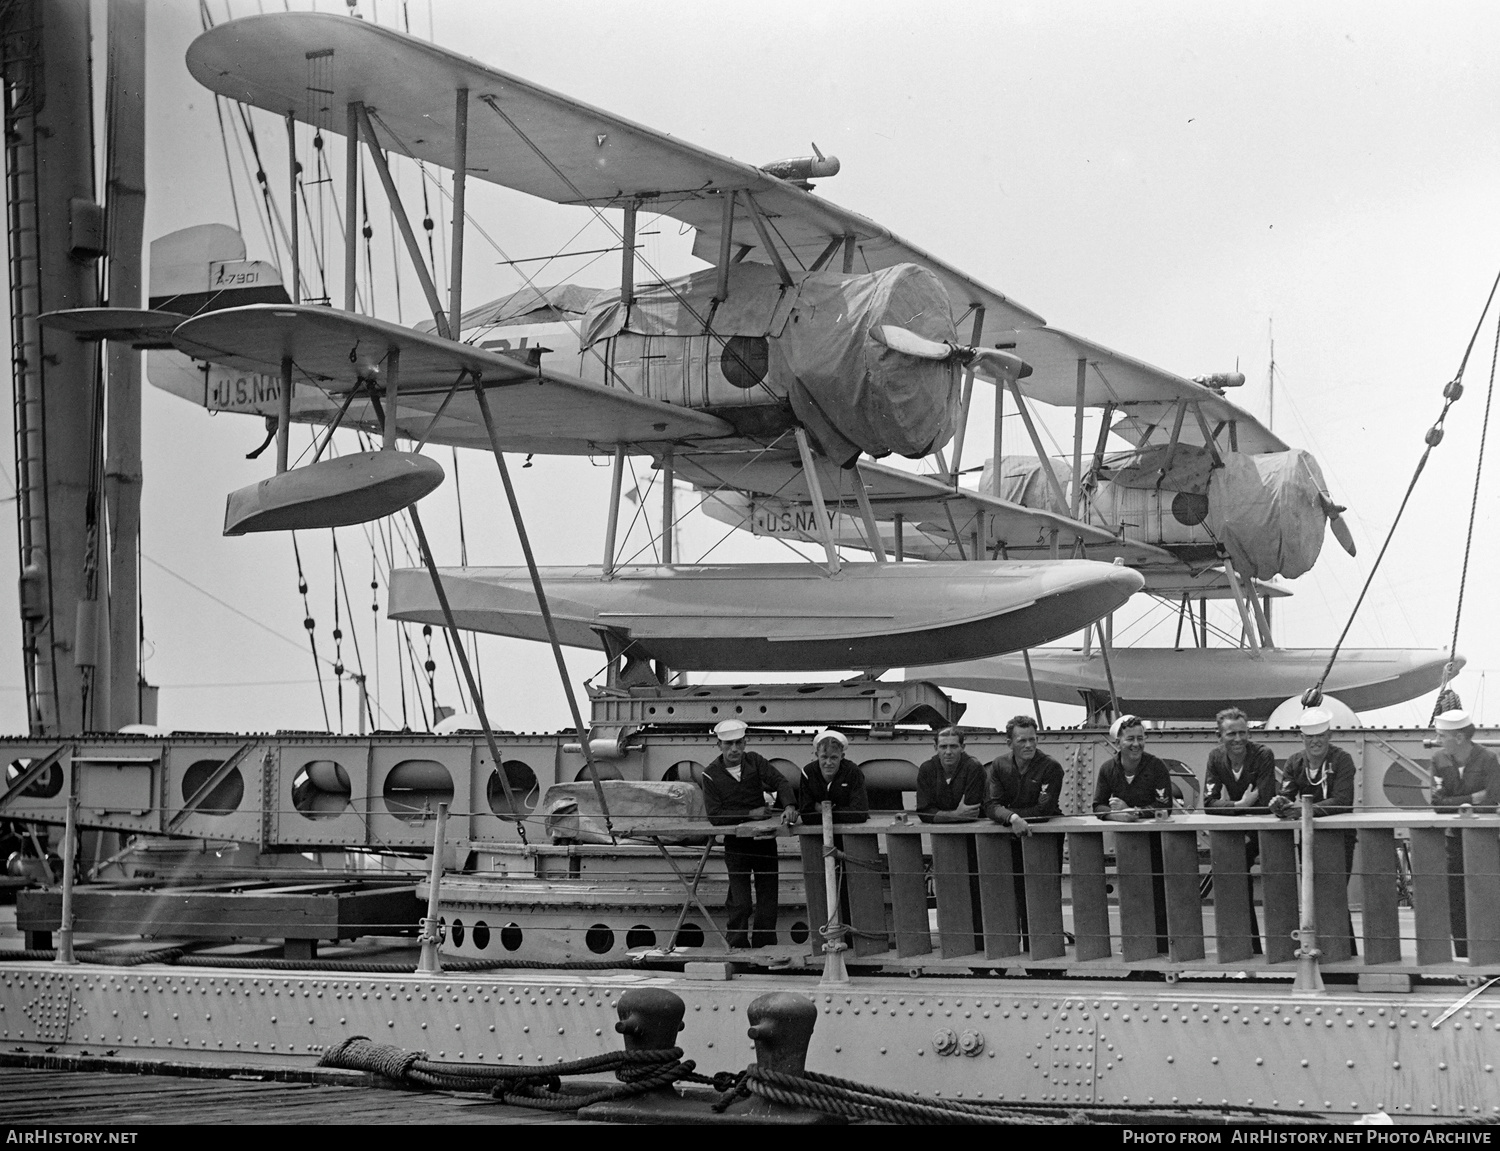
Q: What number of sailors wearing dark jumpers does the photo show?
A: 8